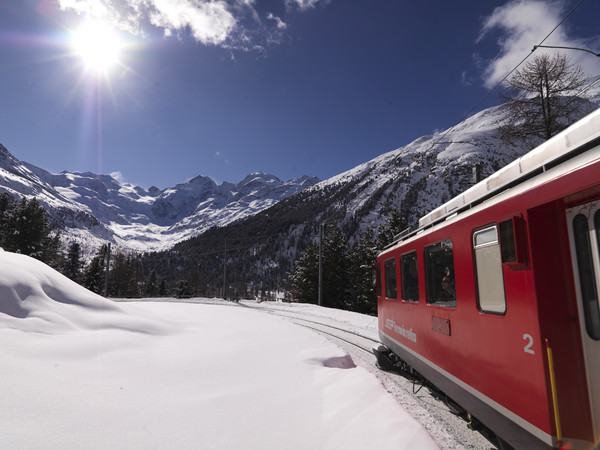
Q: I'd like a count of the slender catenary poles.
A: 3